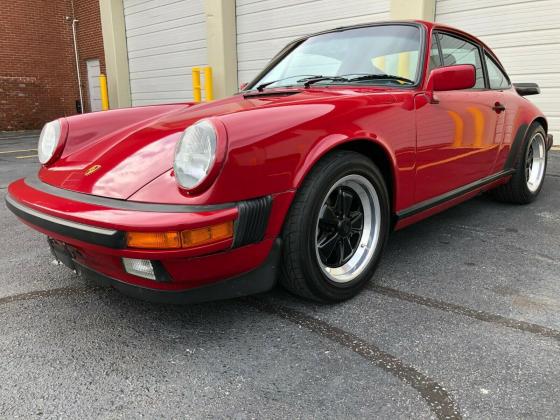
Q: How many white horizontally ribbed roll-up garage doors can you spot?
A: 3